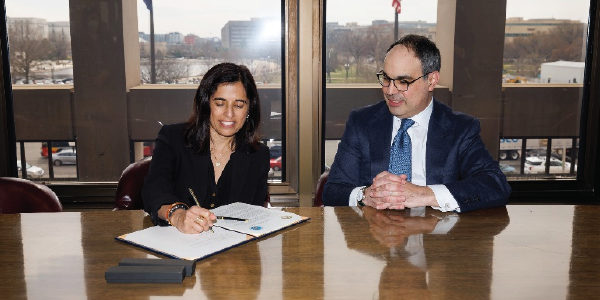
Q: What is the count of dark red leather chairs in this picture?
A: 3